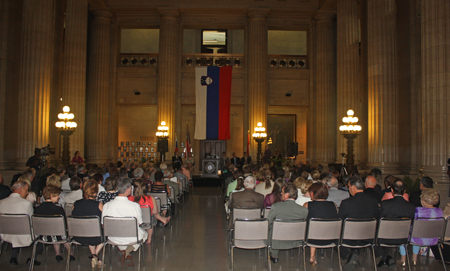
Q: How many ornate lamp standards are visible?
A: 4